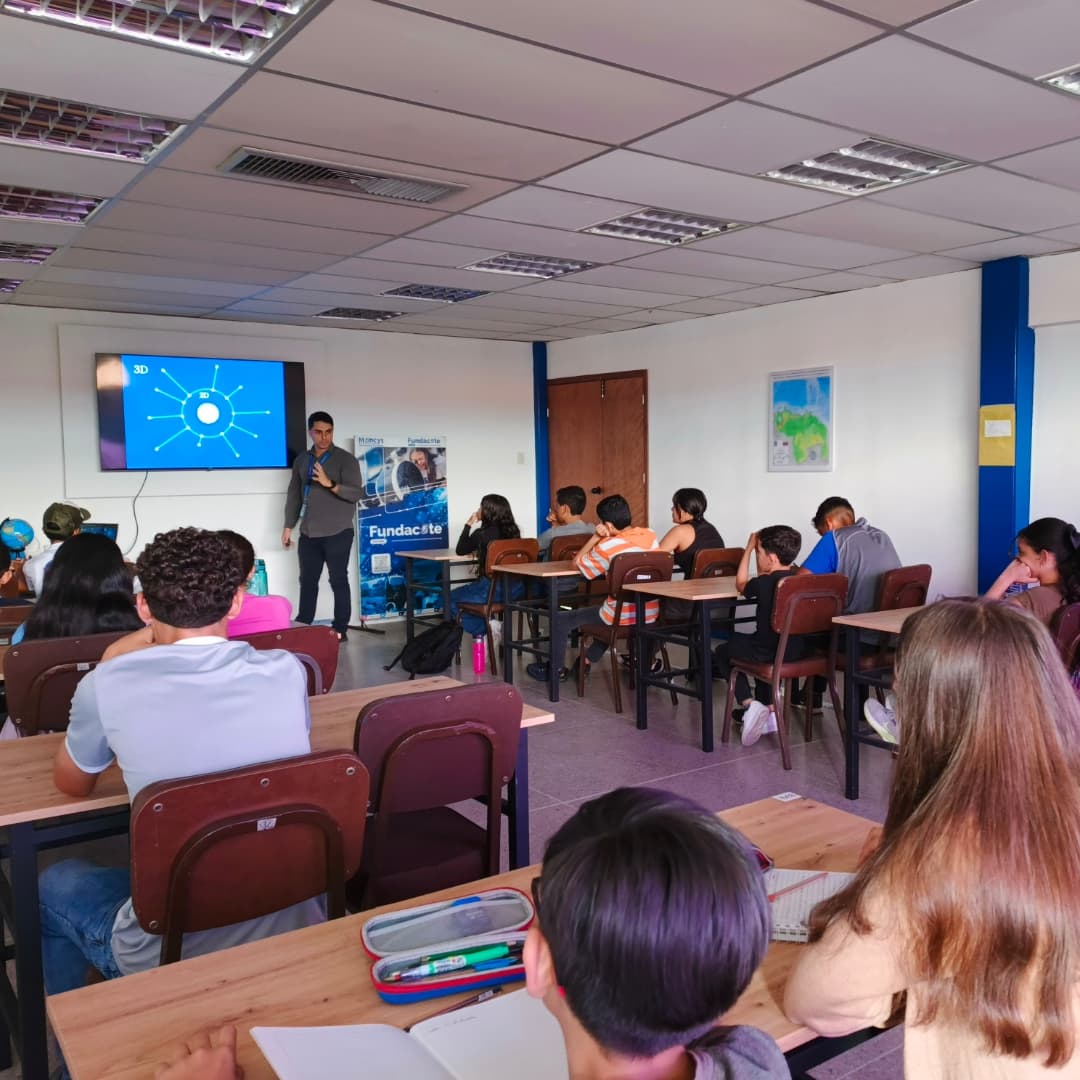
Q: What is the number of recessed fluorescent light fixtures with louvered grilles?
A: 11